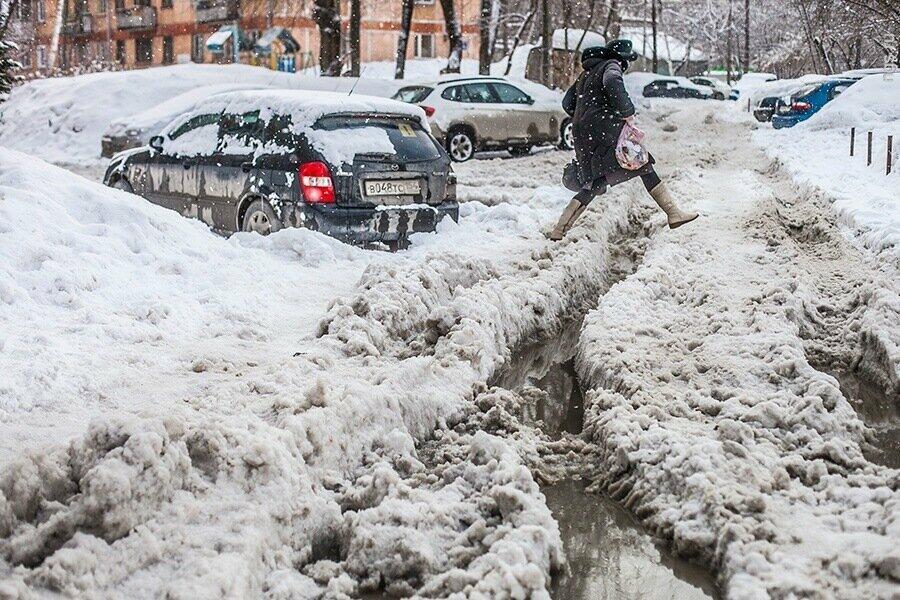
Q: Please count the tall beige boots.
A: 2